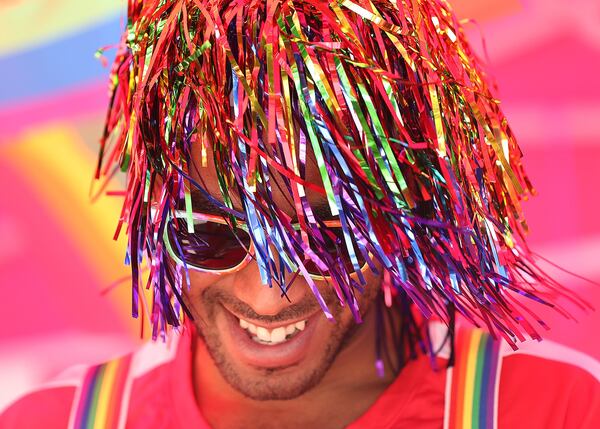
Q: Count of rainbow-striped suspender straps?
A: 2